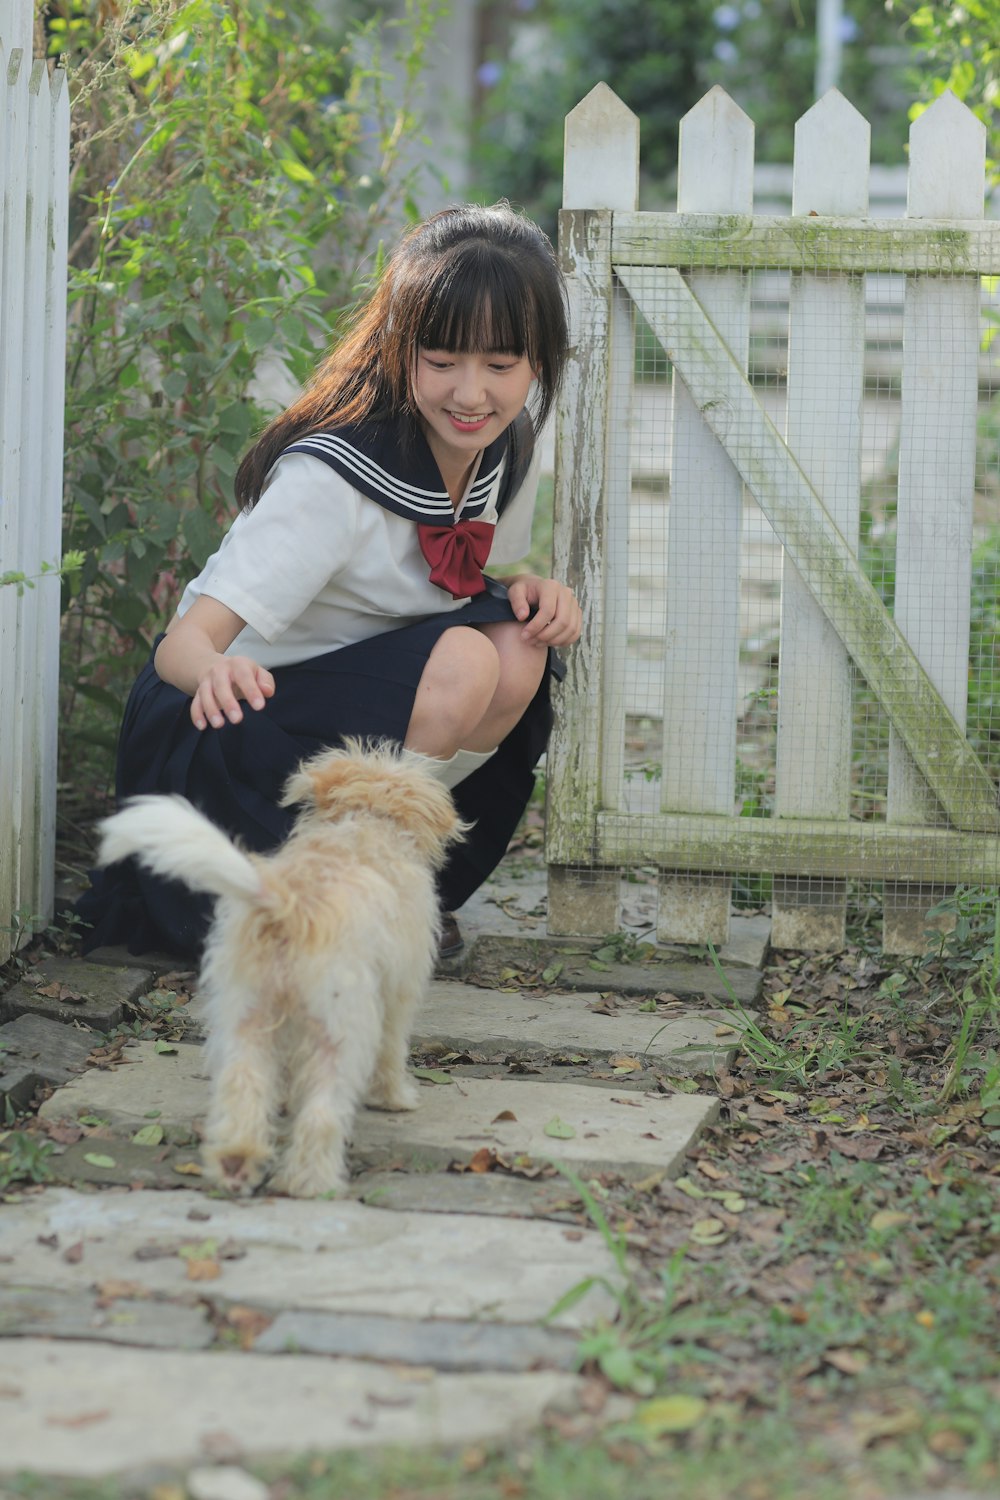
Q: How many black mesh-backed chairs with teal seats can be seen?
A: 0